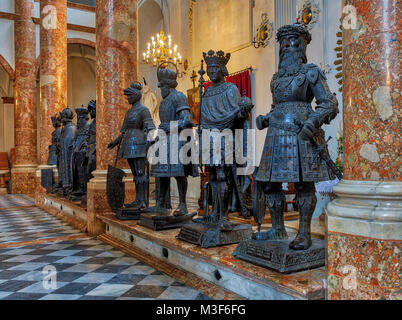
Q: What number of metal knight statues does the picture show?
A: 8